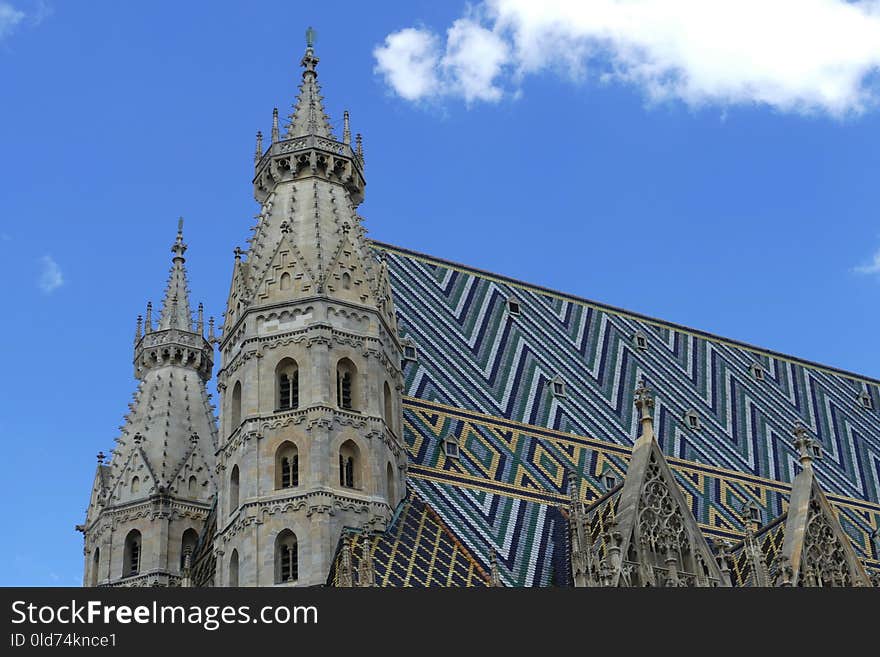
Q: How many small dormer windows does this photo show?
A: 11